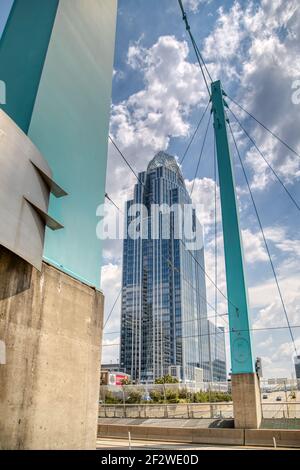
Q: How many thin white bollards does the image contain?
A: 2